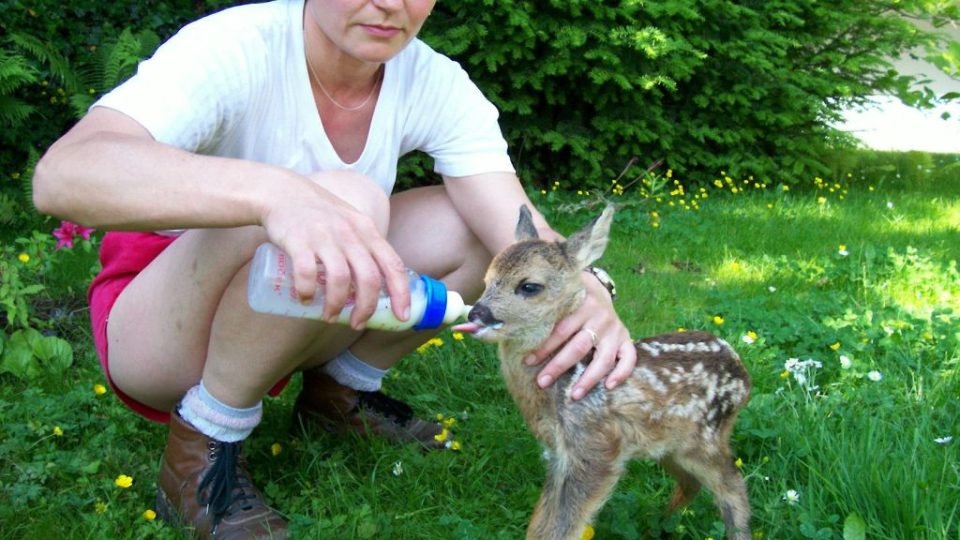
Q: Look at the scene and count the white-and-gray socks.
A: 2